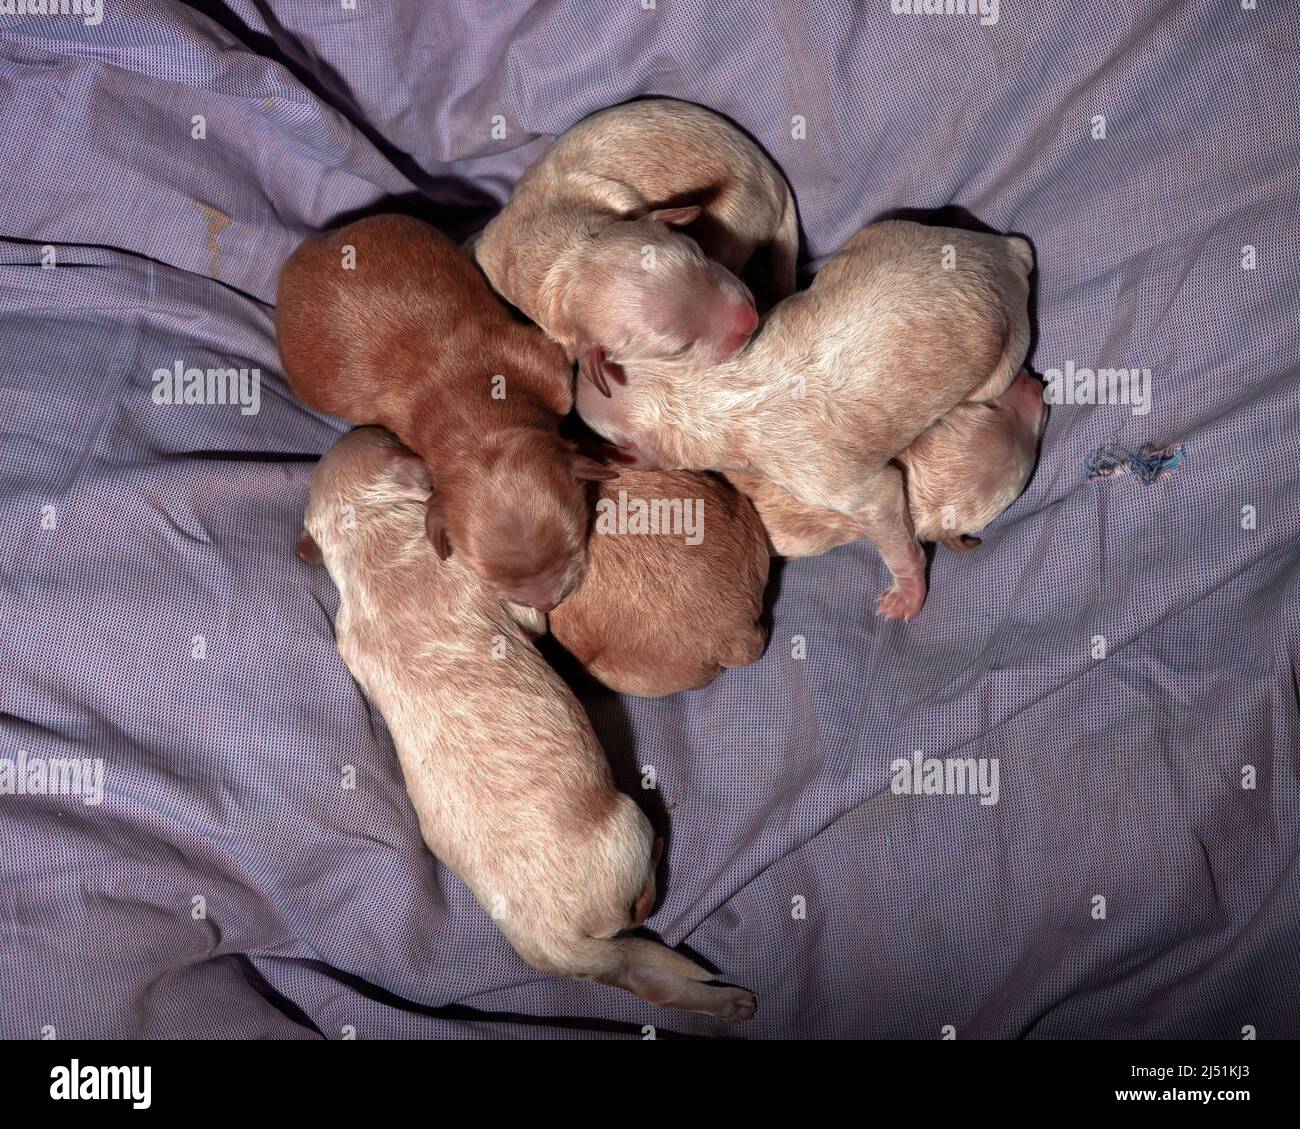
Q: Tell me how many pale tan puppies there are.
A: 4